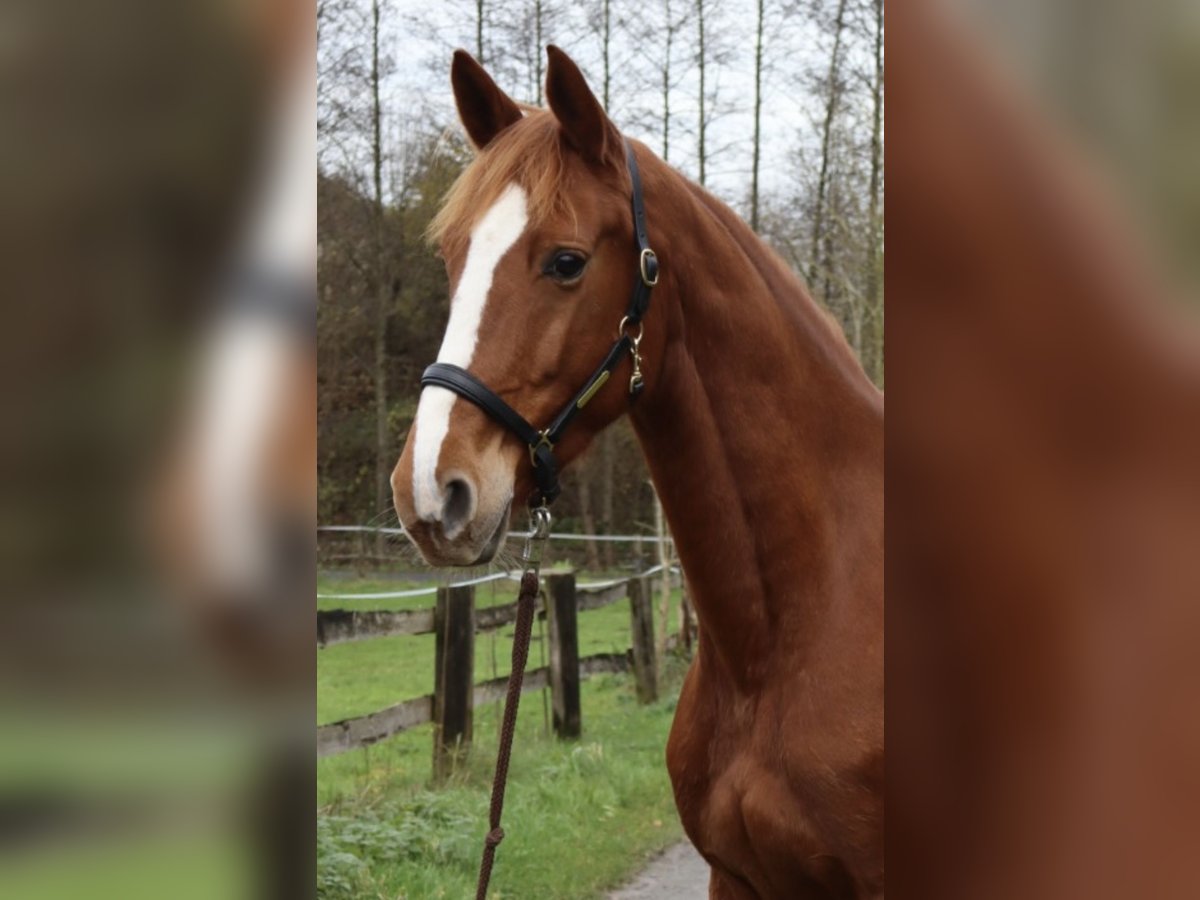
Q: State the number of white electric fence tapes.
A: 2